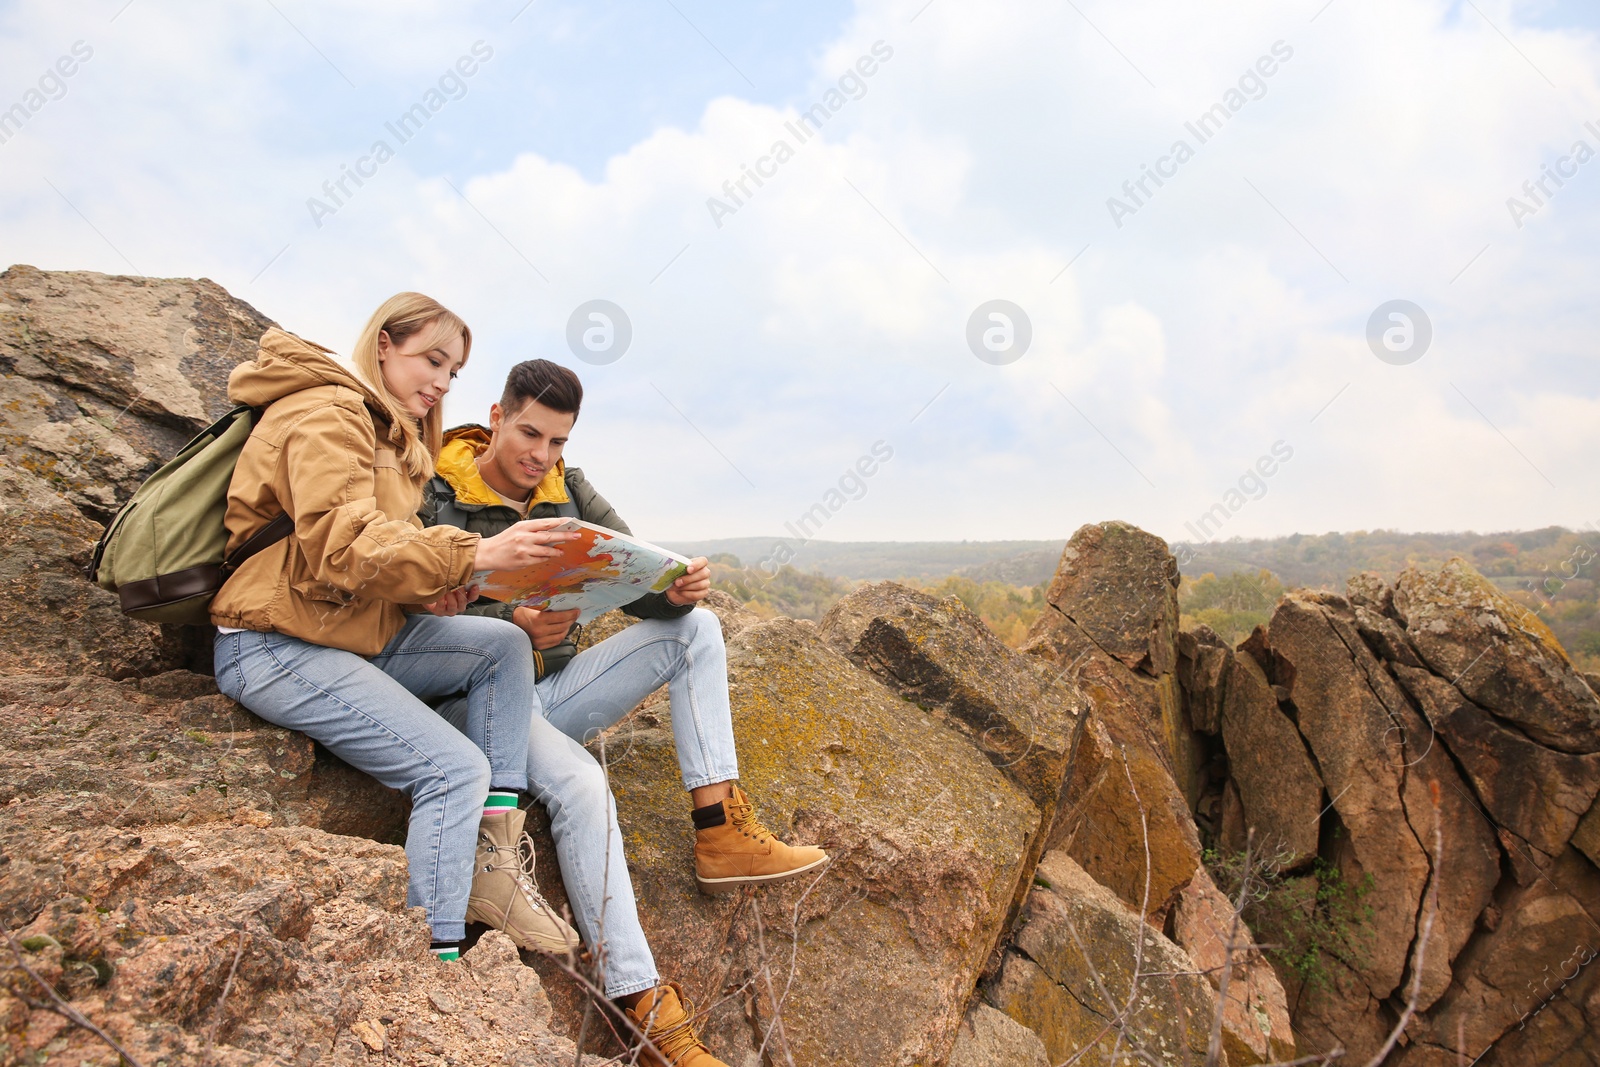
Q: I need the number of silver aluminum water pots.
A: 0